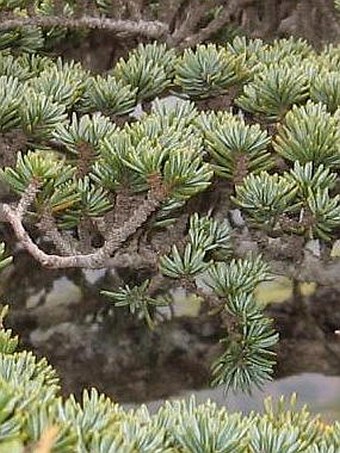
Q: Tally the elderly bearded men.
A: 0